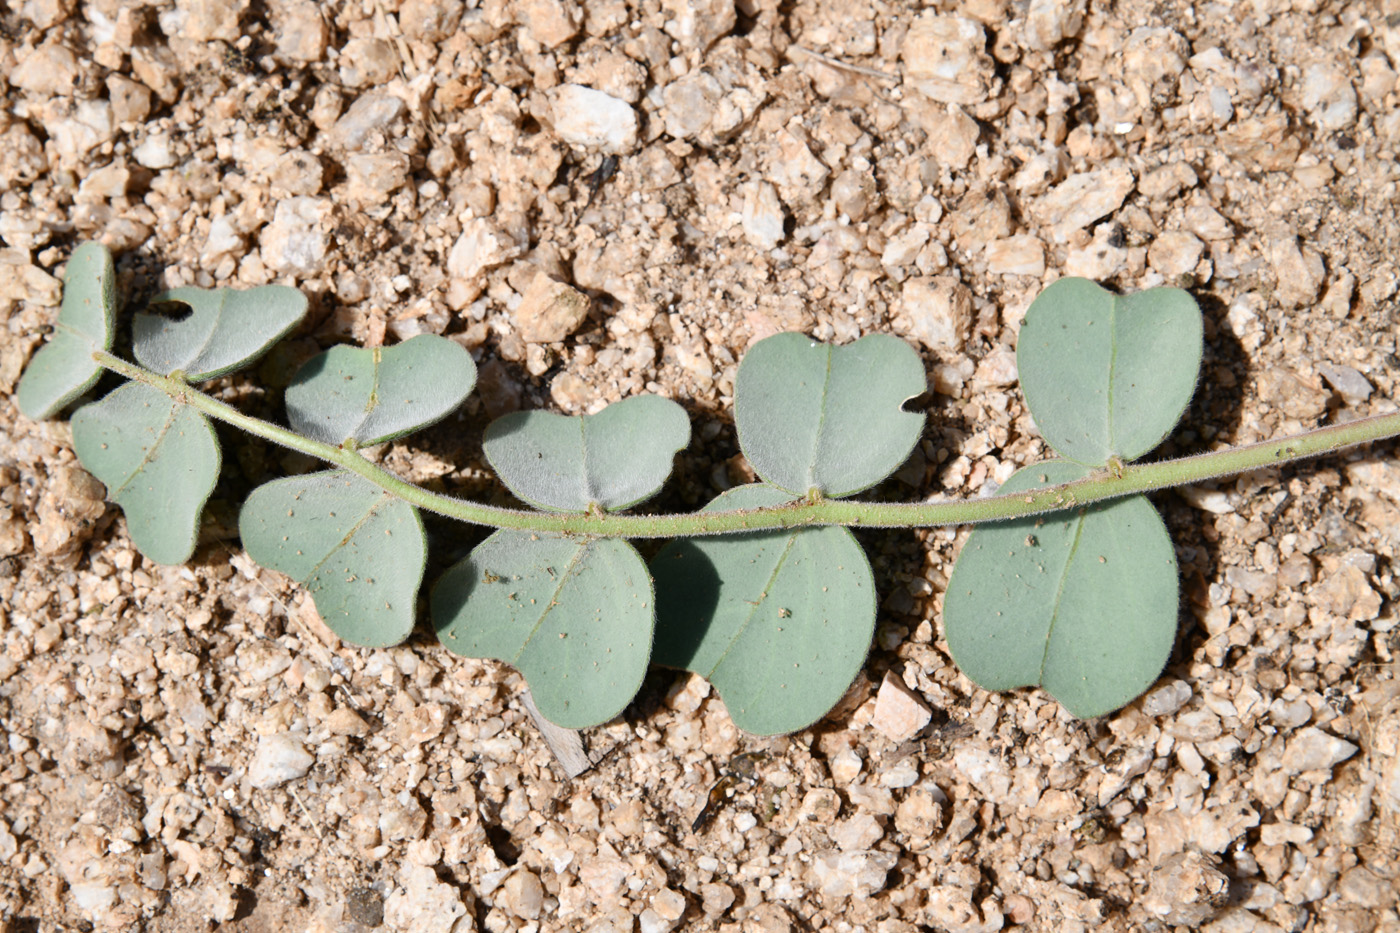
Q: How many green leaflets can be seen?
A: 11